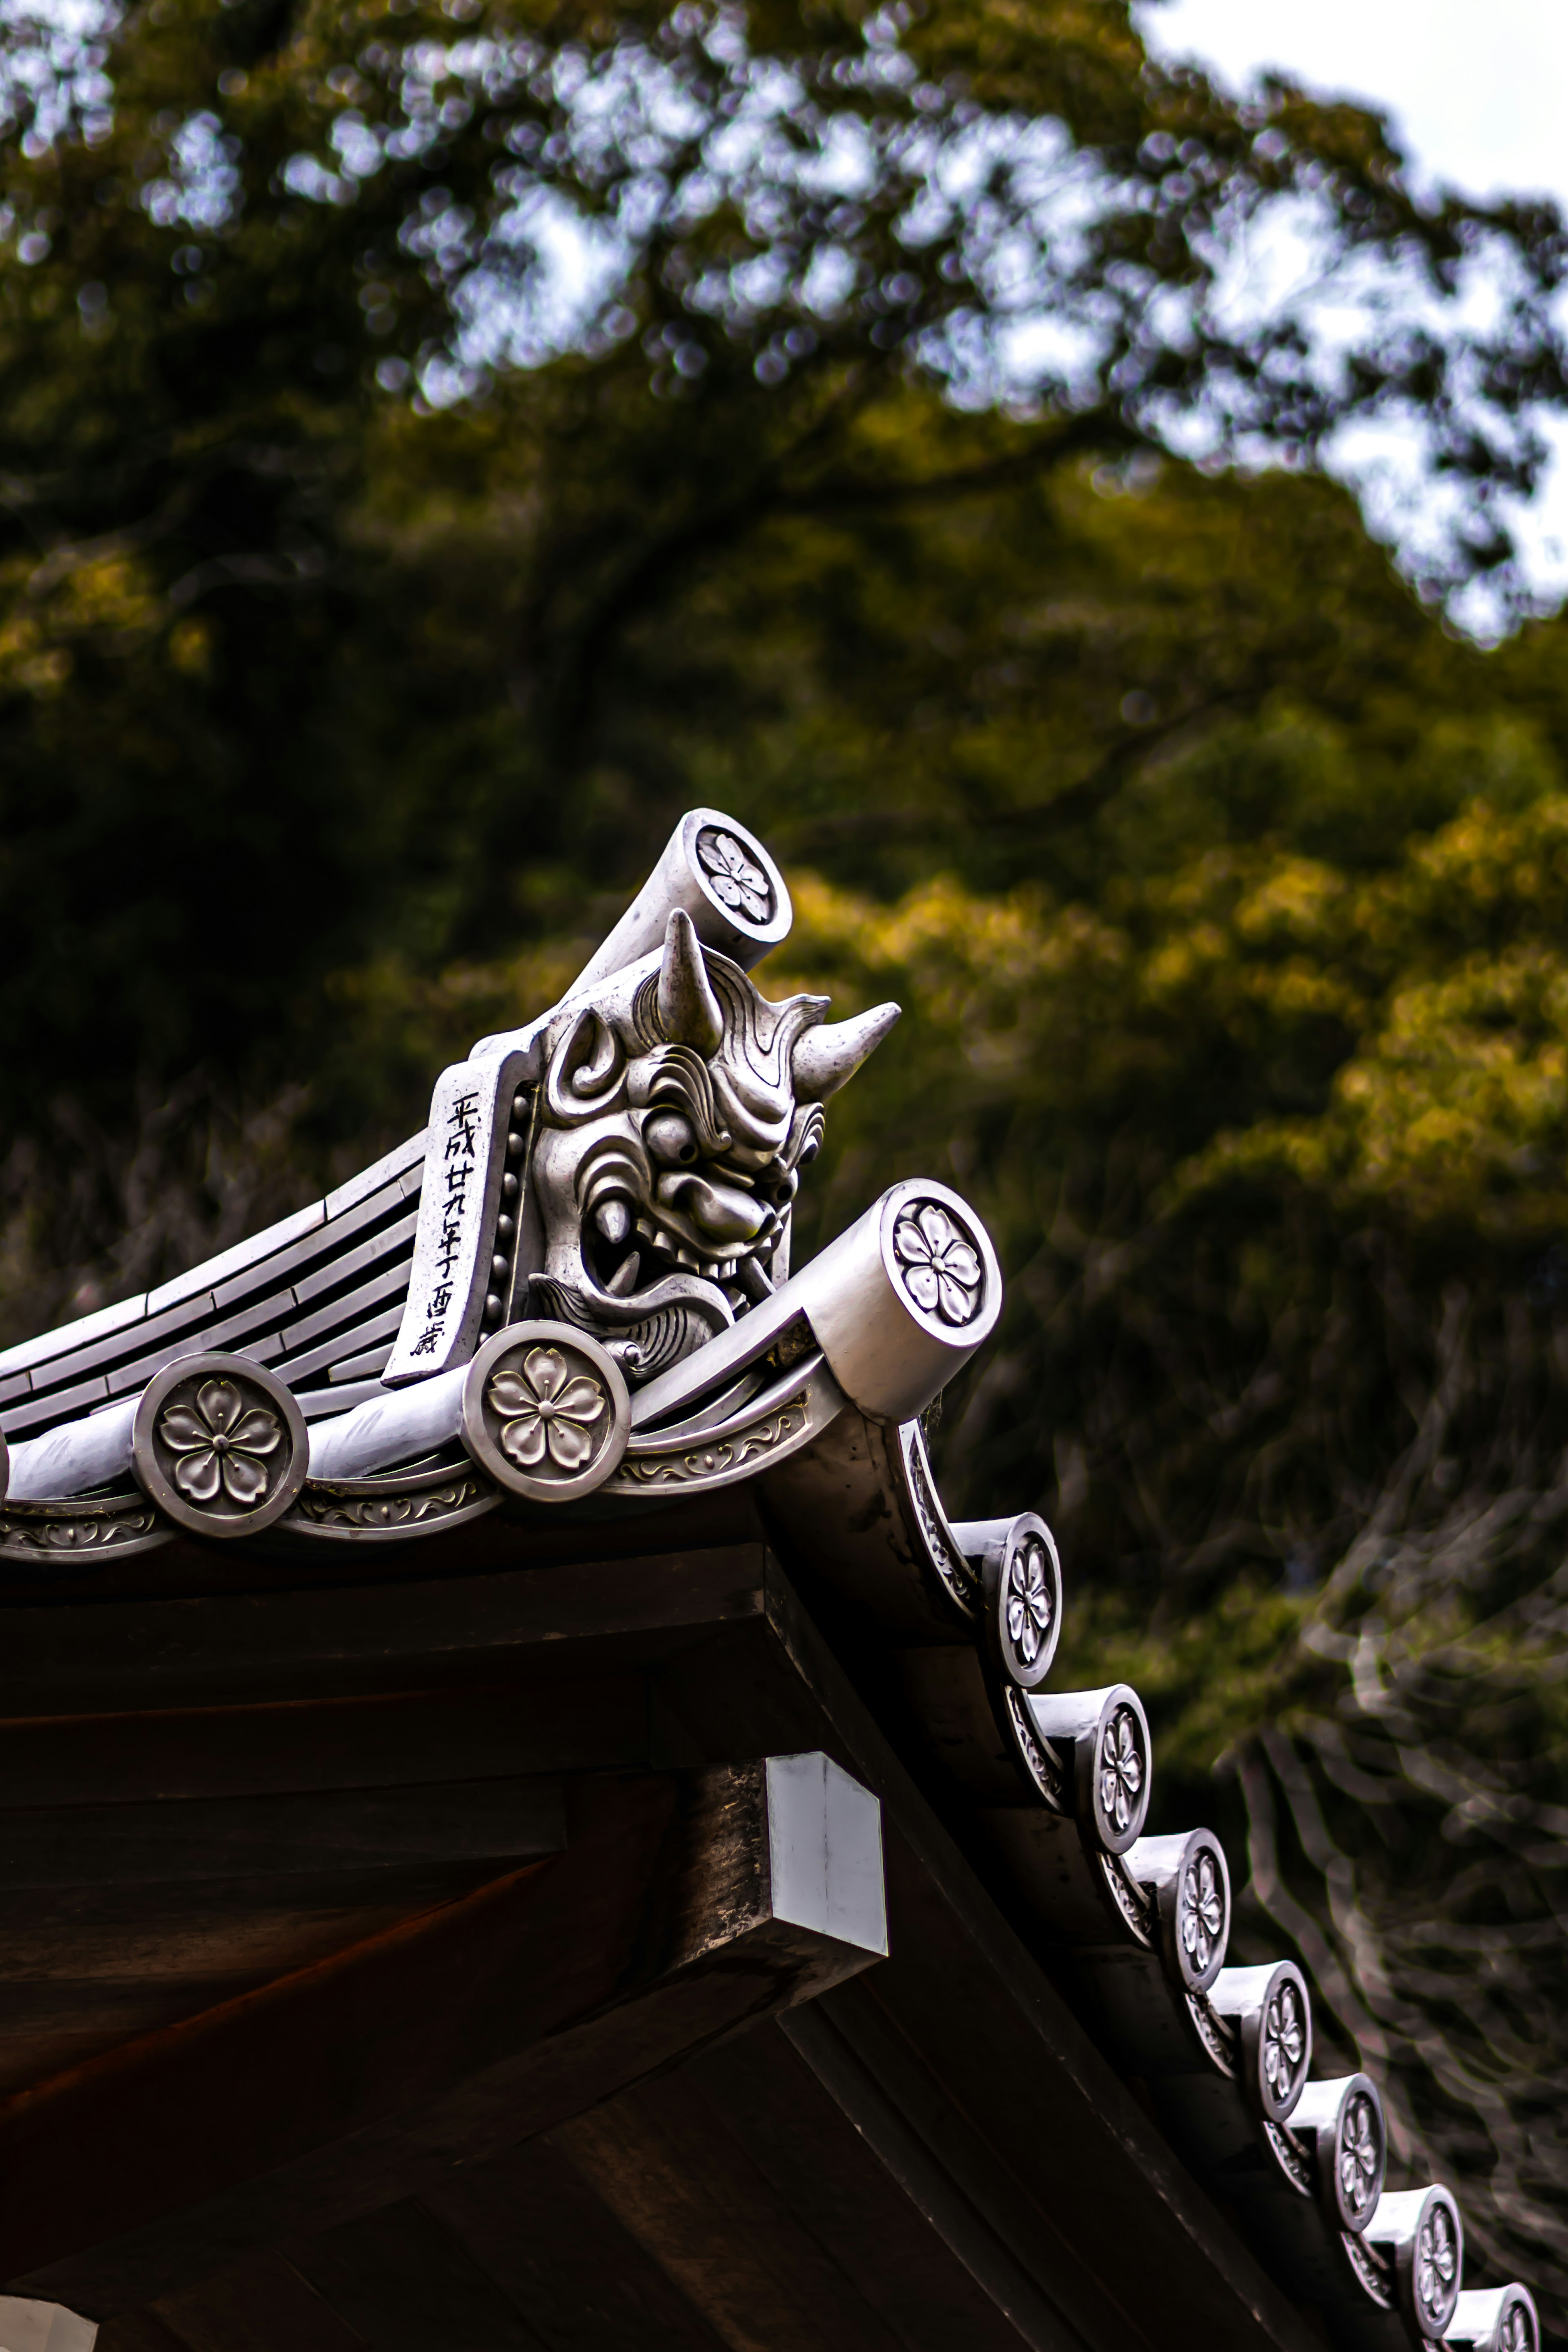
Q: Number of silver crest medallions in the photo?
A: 11